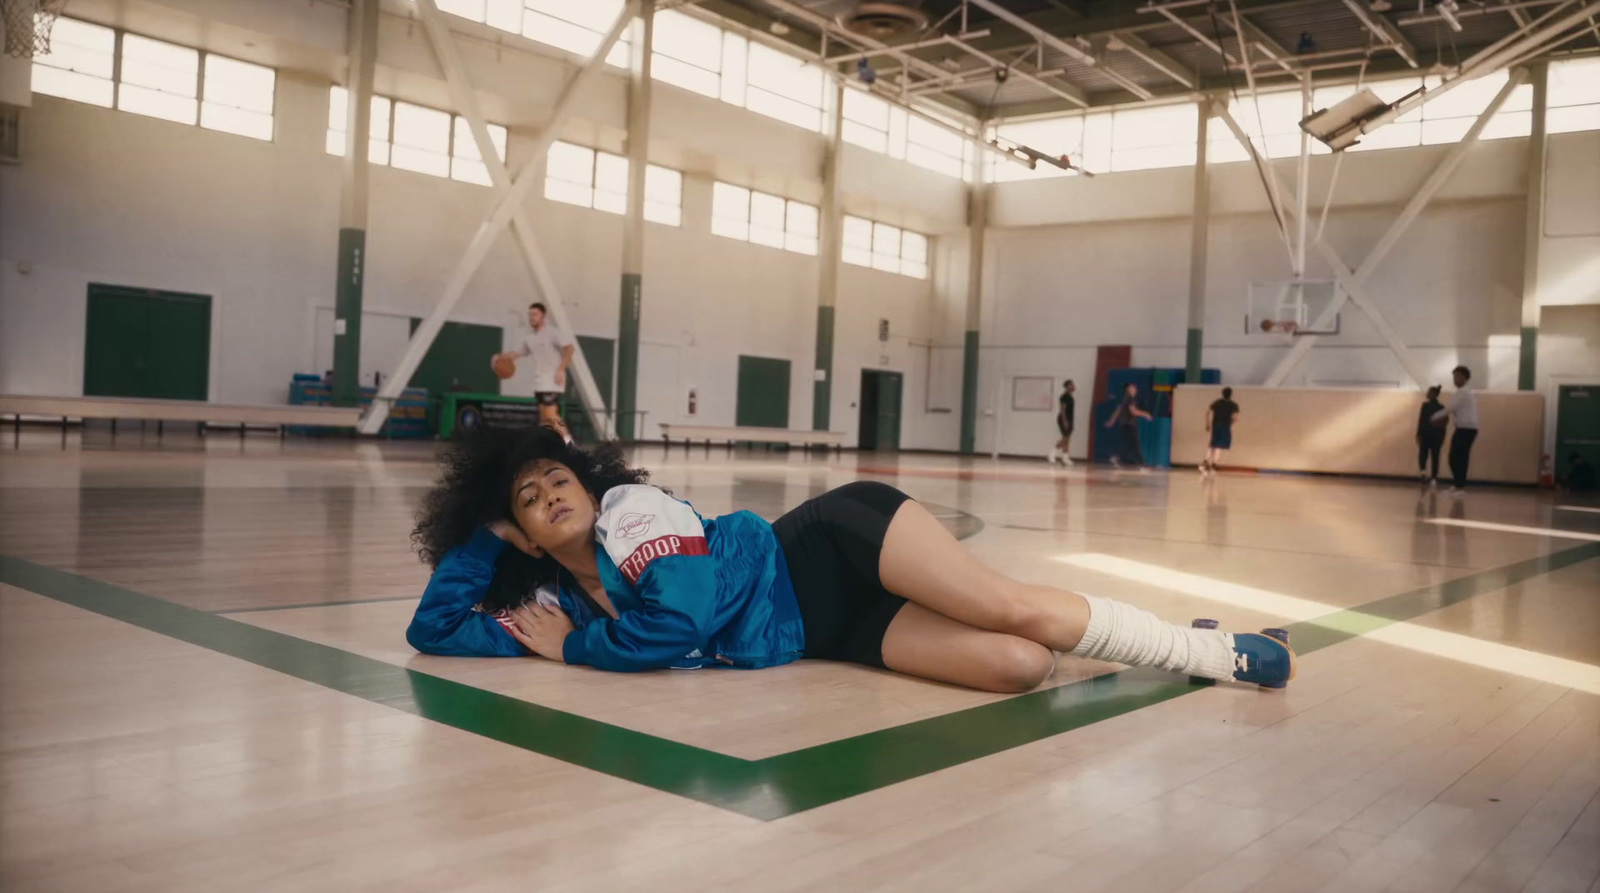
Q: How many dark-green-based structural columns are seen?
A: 6